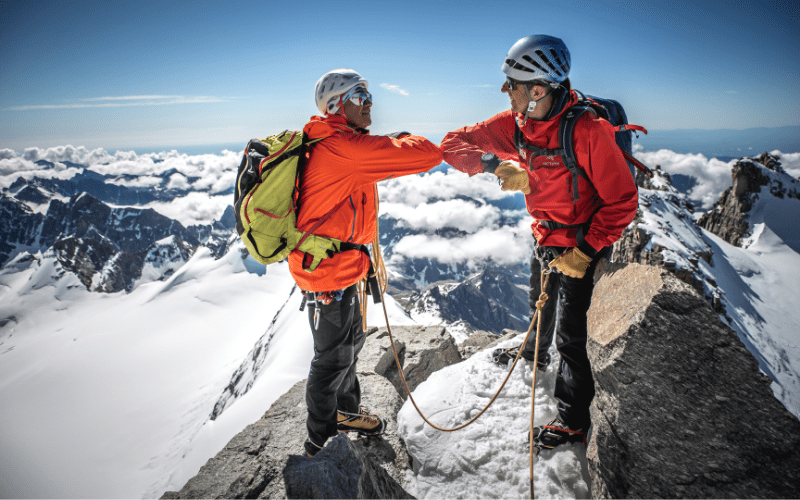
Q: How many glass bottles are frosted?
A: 0